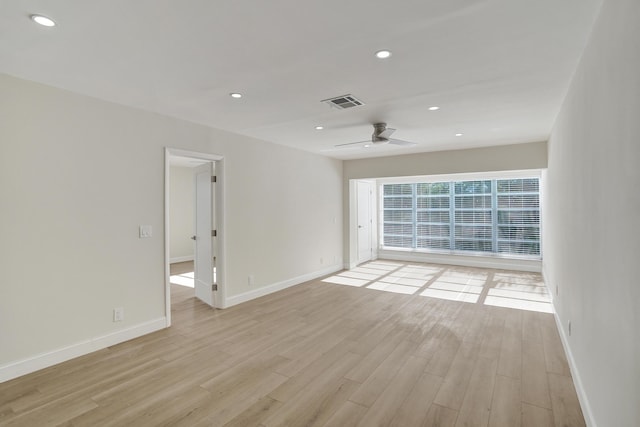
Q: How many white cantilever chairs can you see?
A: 0